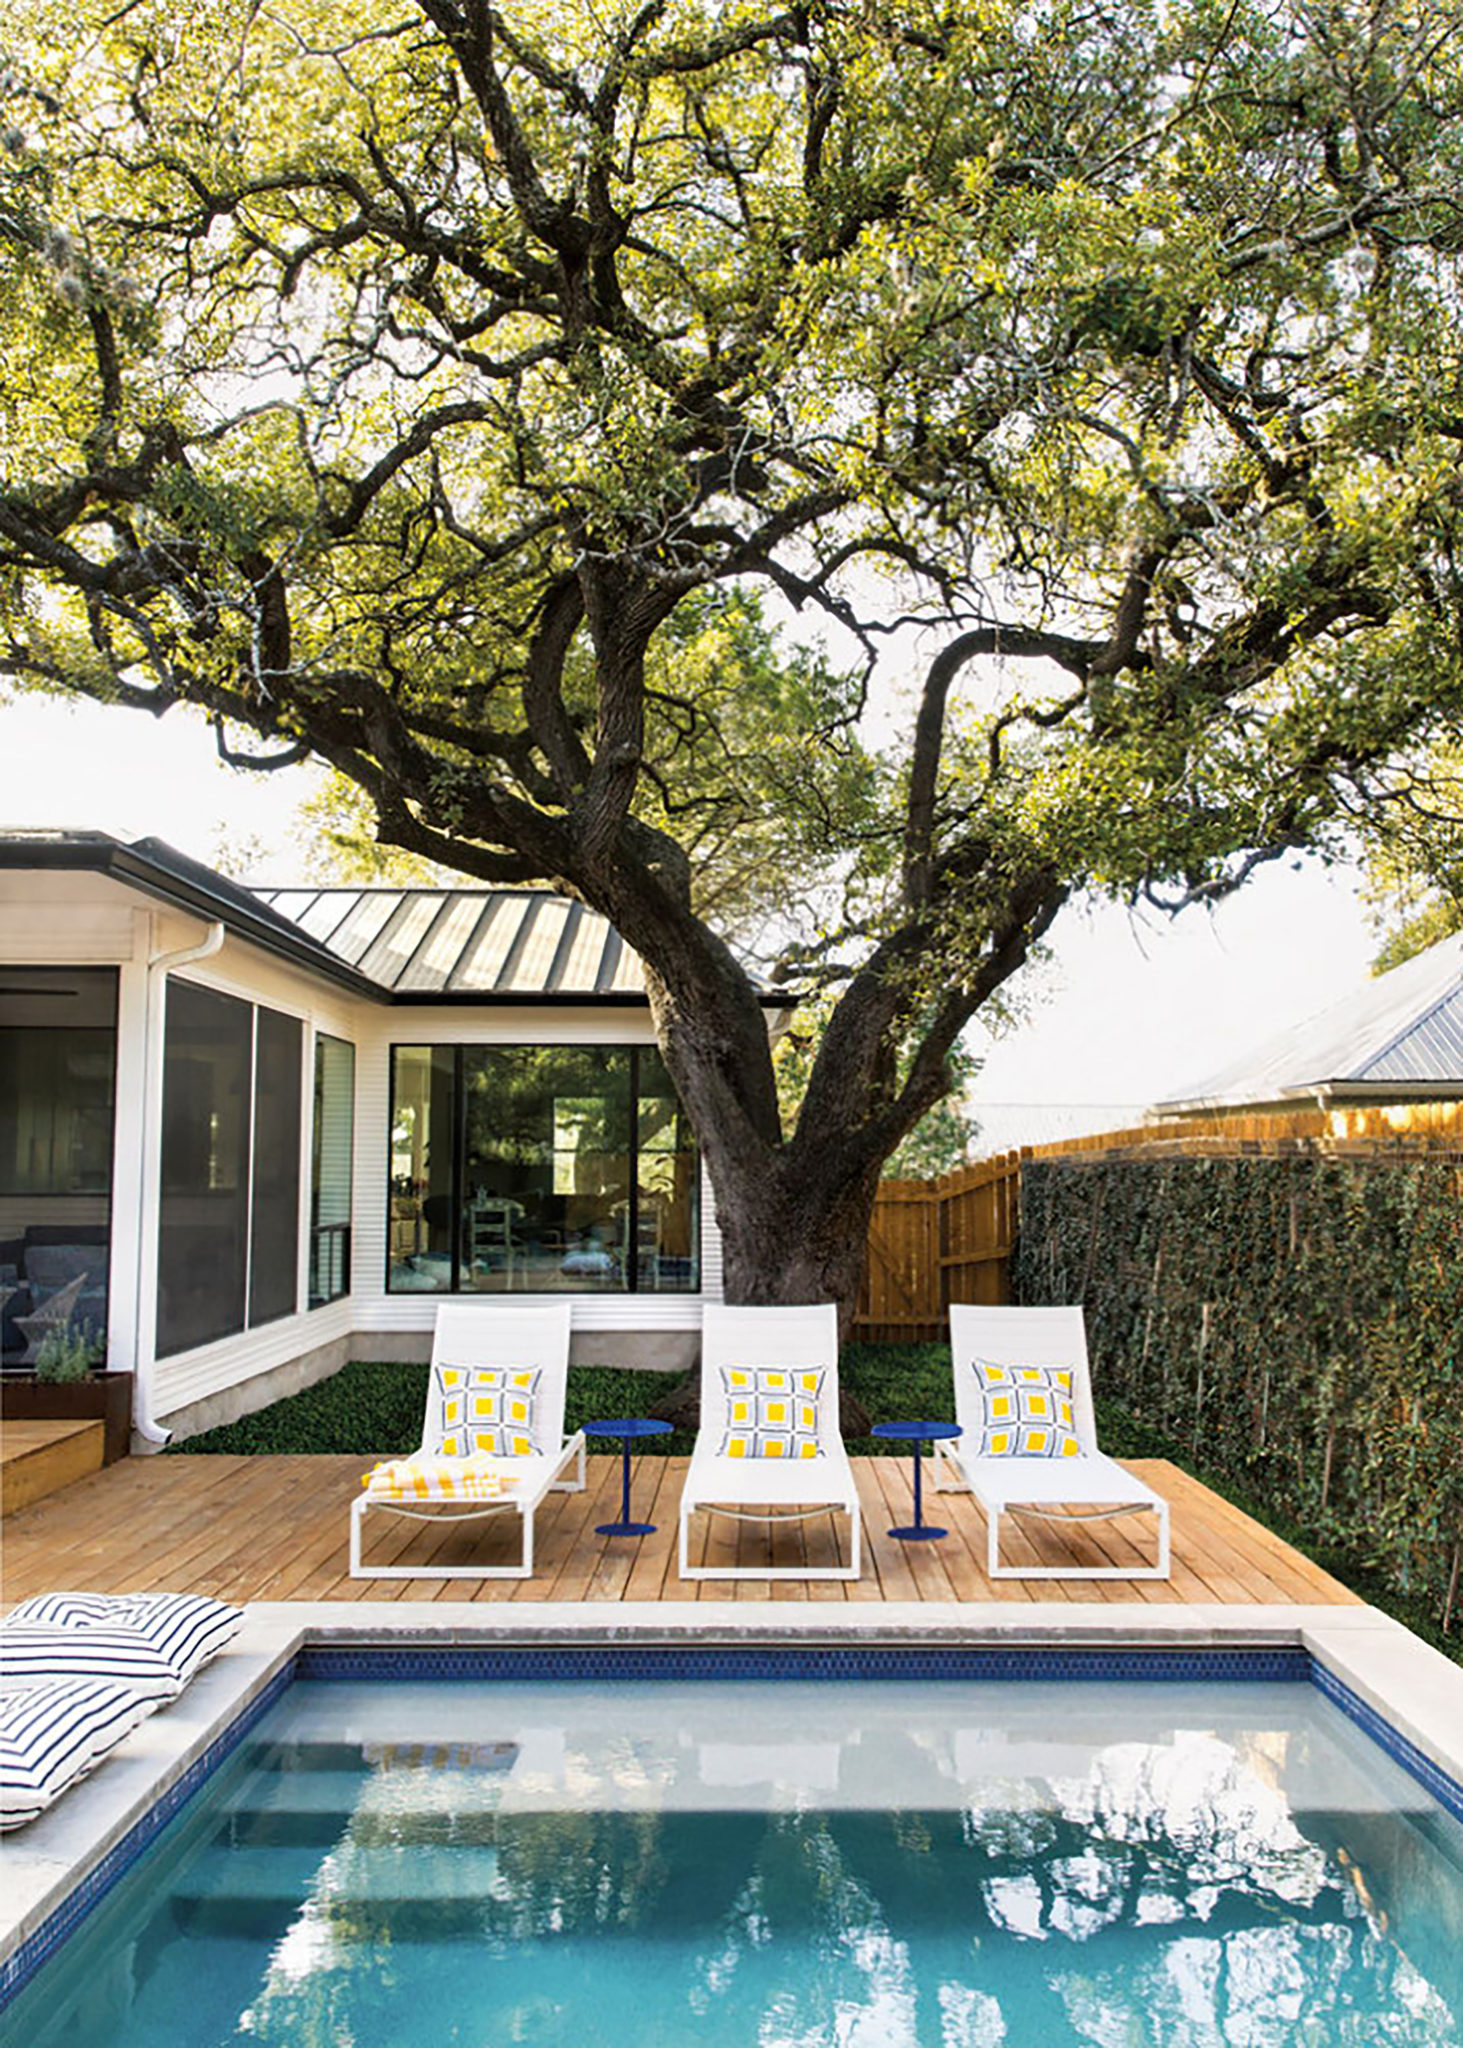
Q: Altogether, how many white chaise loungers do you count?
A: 3